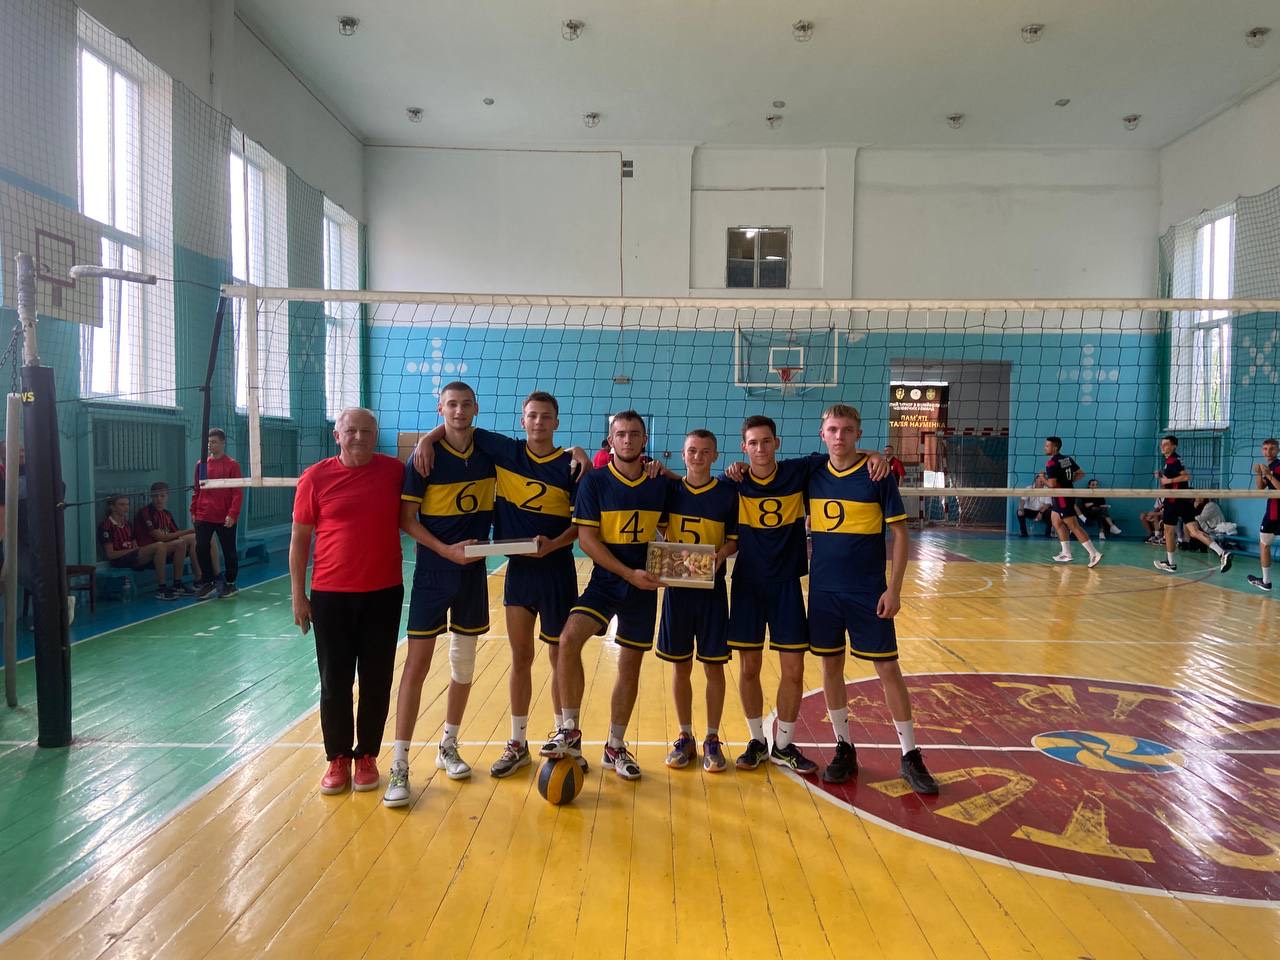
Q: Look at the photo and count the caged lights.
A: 10